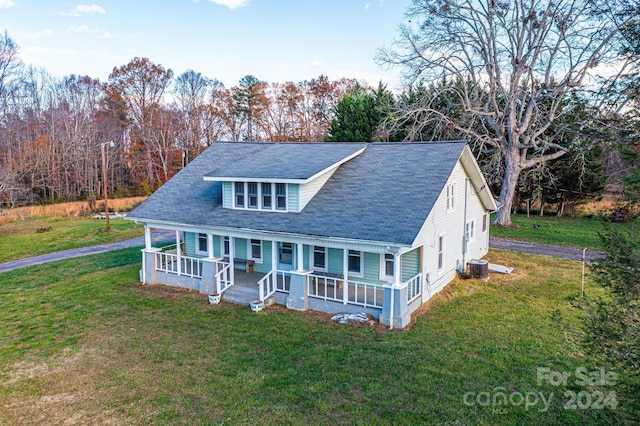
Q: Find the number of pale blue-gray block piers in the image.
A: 4